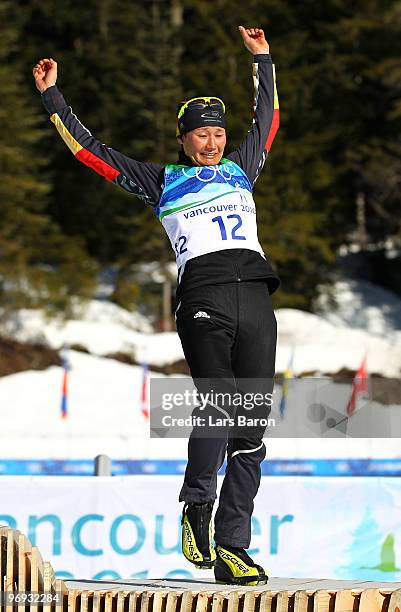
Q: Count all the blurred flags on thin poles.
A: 4